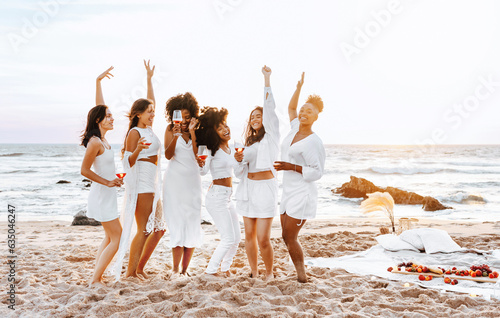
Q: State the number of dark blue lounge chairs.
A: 0